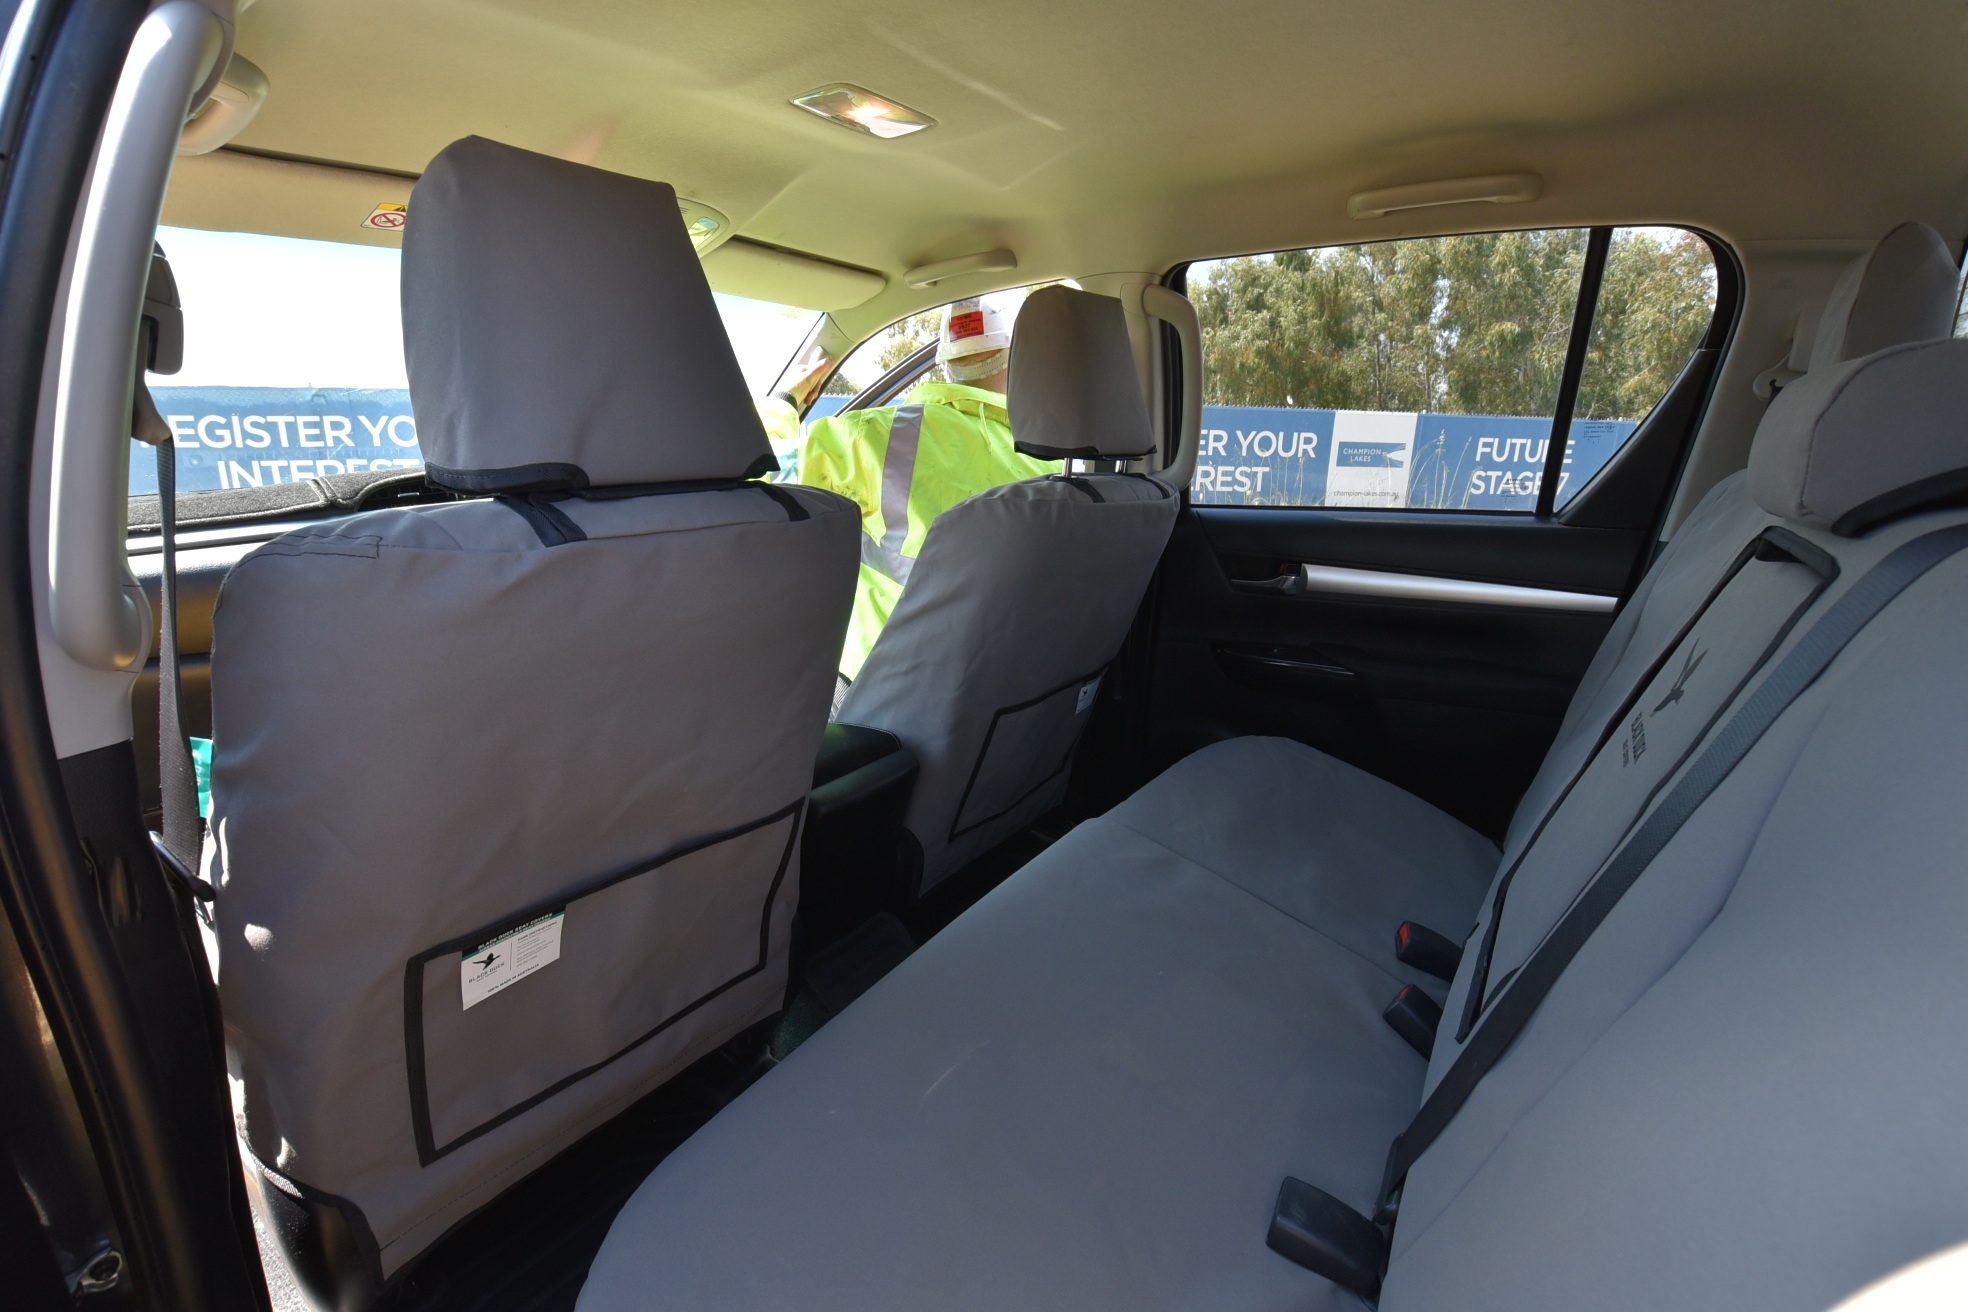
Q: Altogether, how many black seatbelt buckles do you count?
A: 3